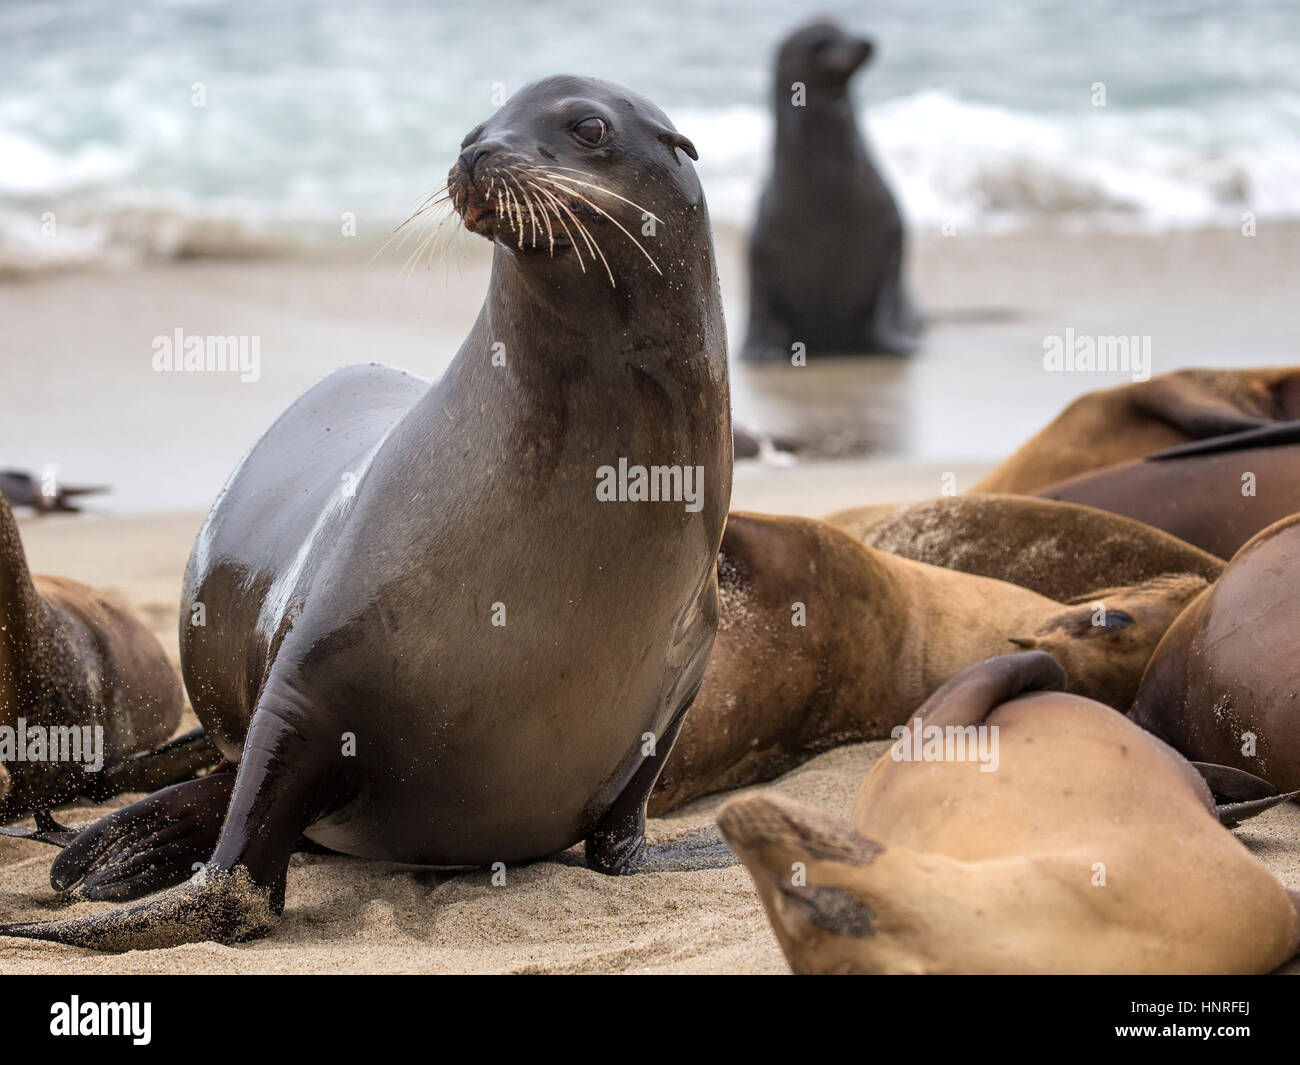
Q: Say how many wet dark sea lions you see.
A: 2